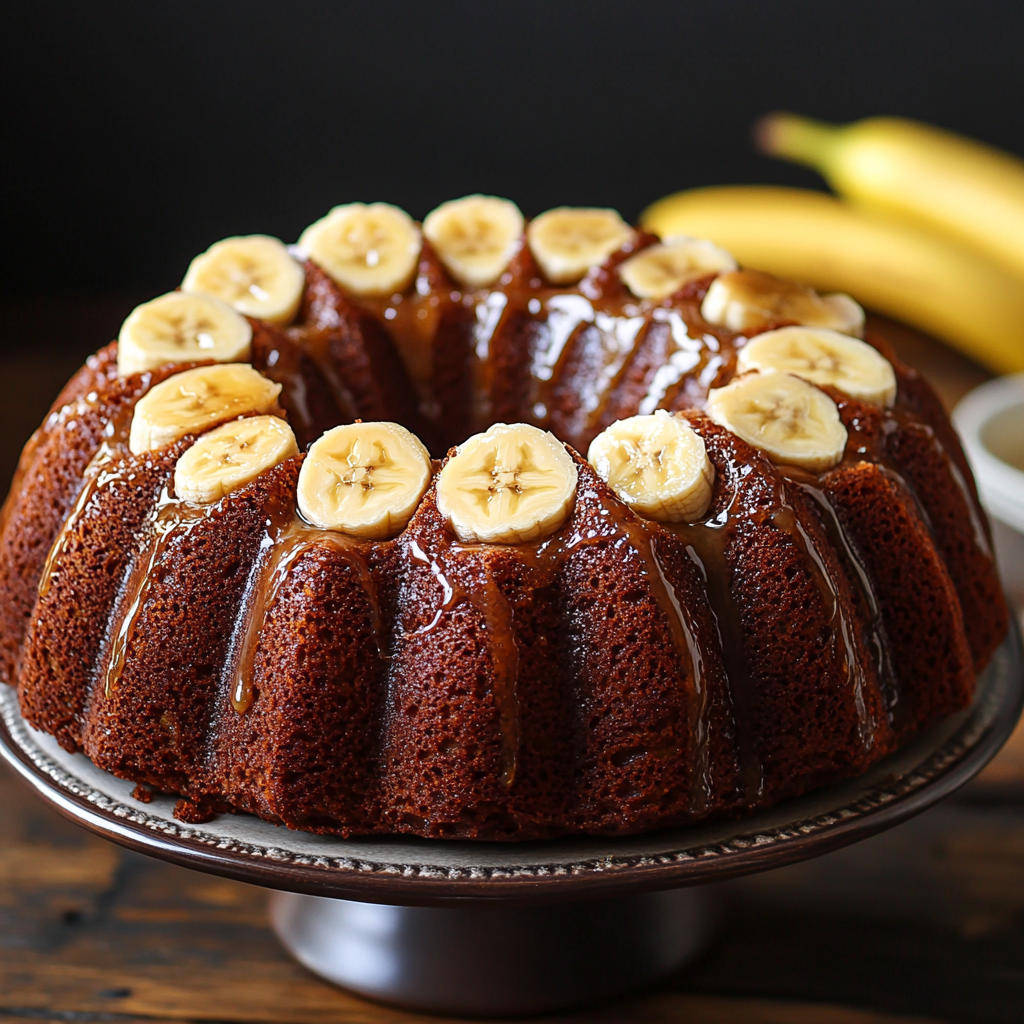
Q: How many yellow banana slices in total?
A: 14